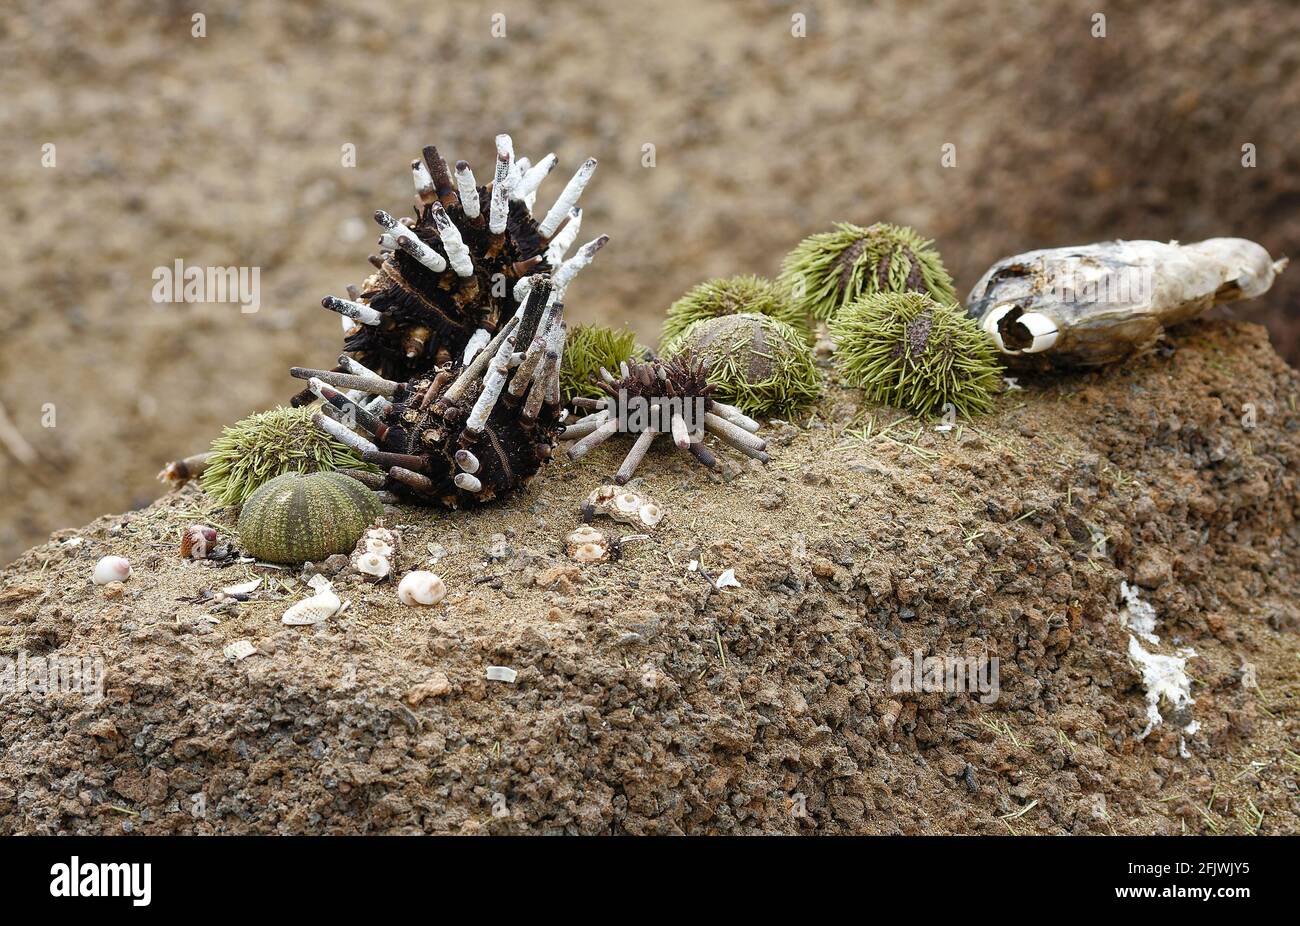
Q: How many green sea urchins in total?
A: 7